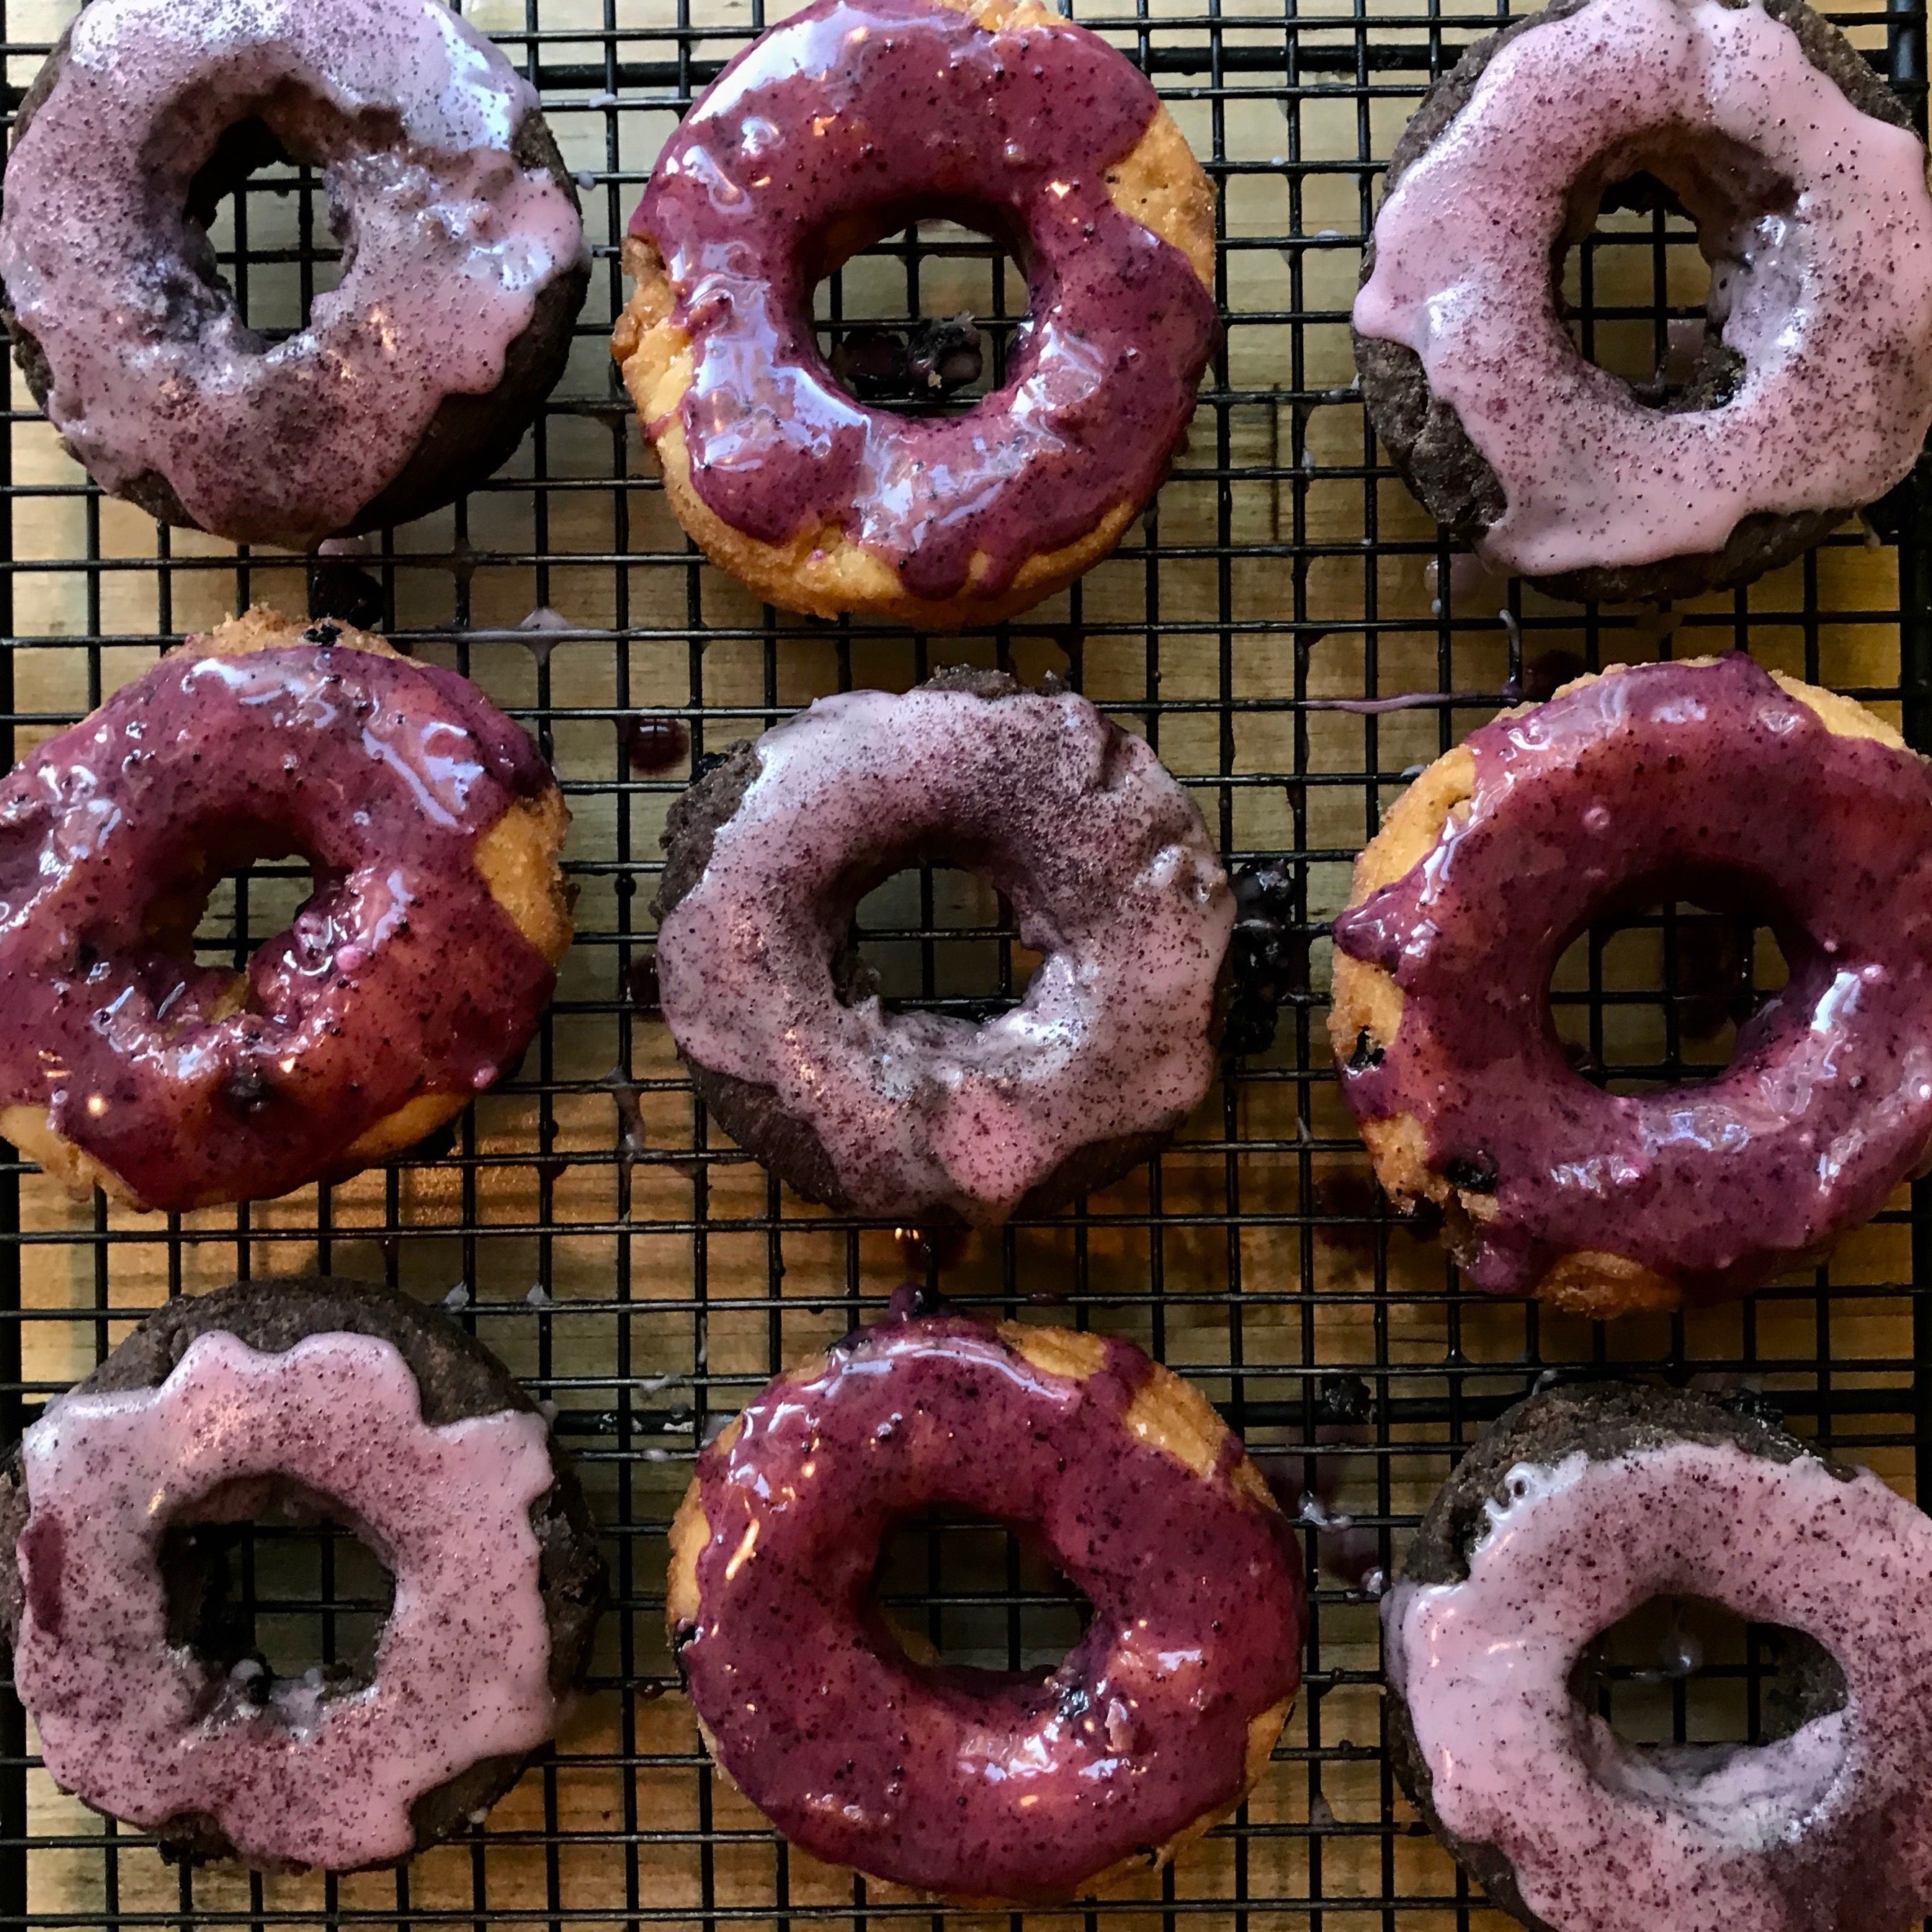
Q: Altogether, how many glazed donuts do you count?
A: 9